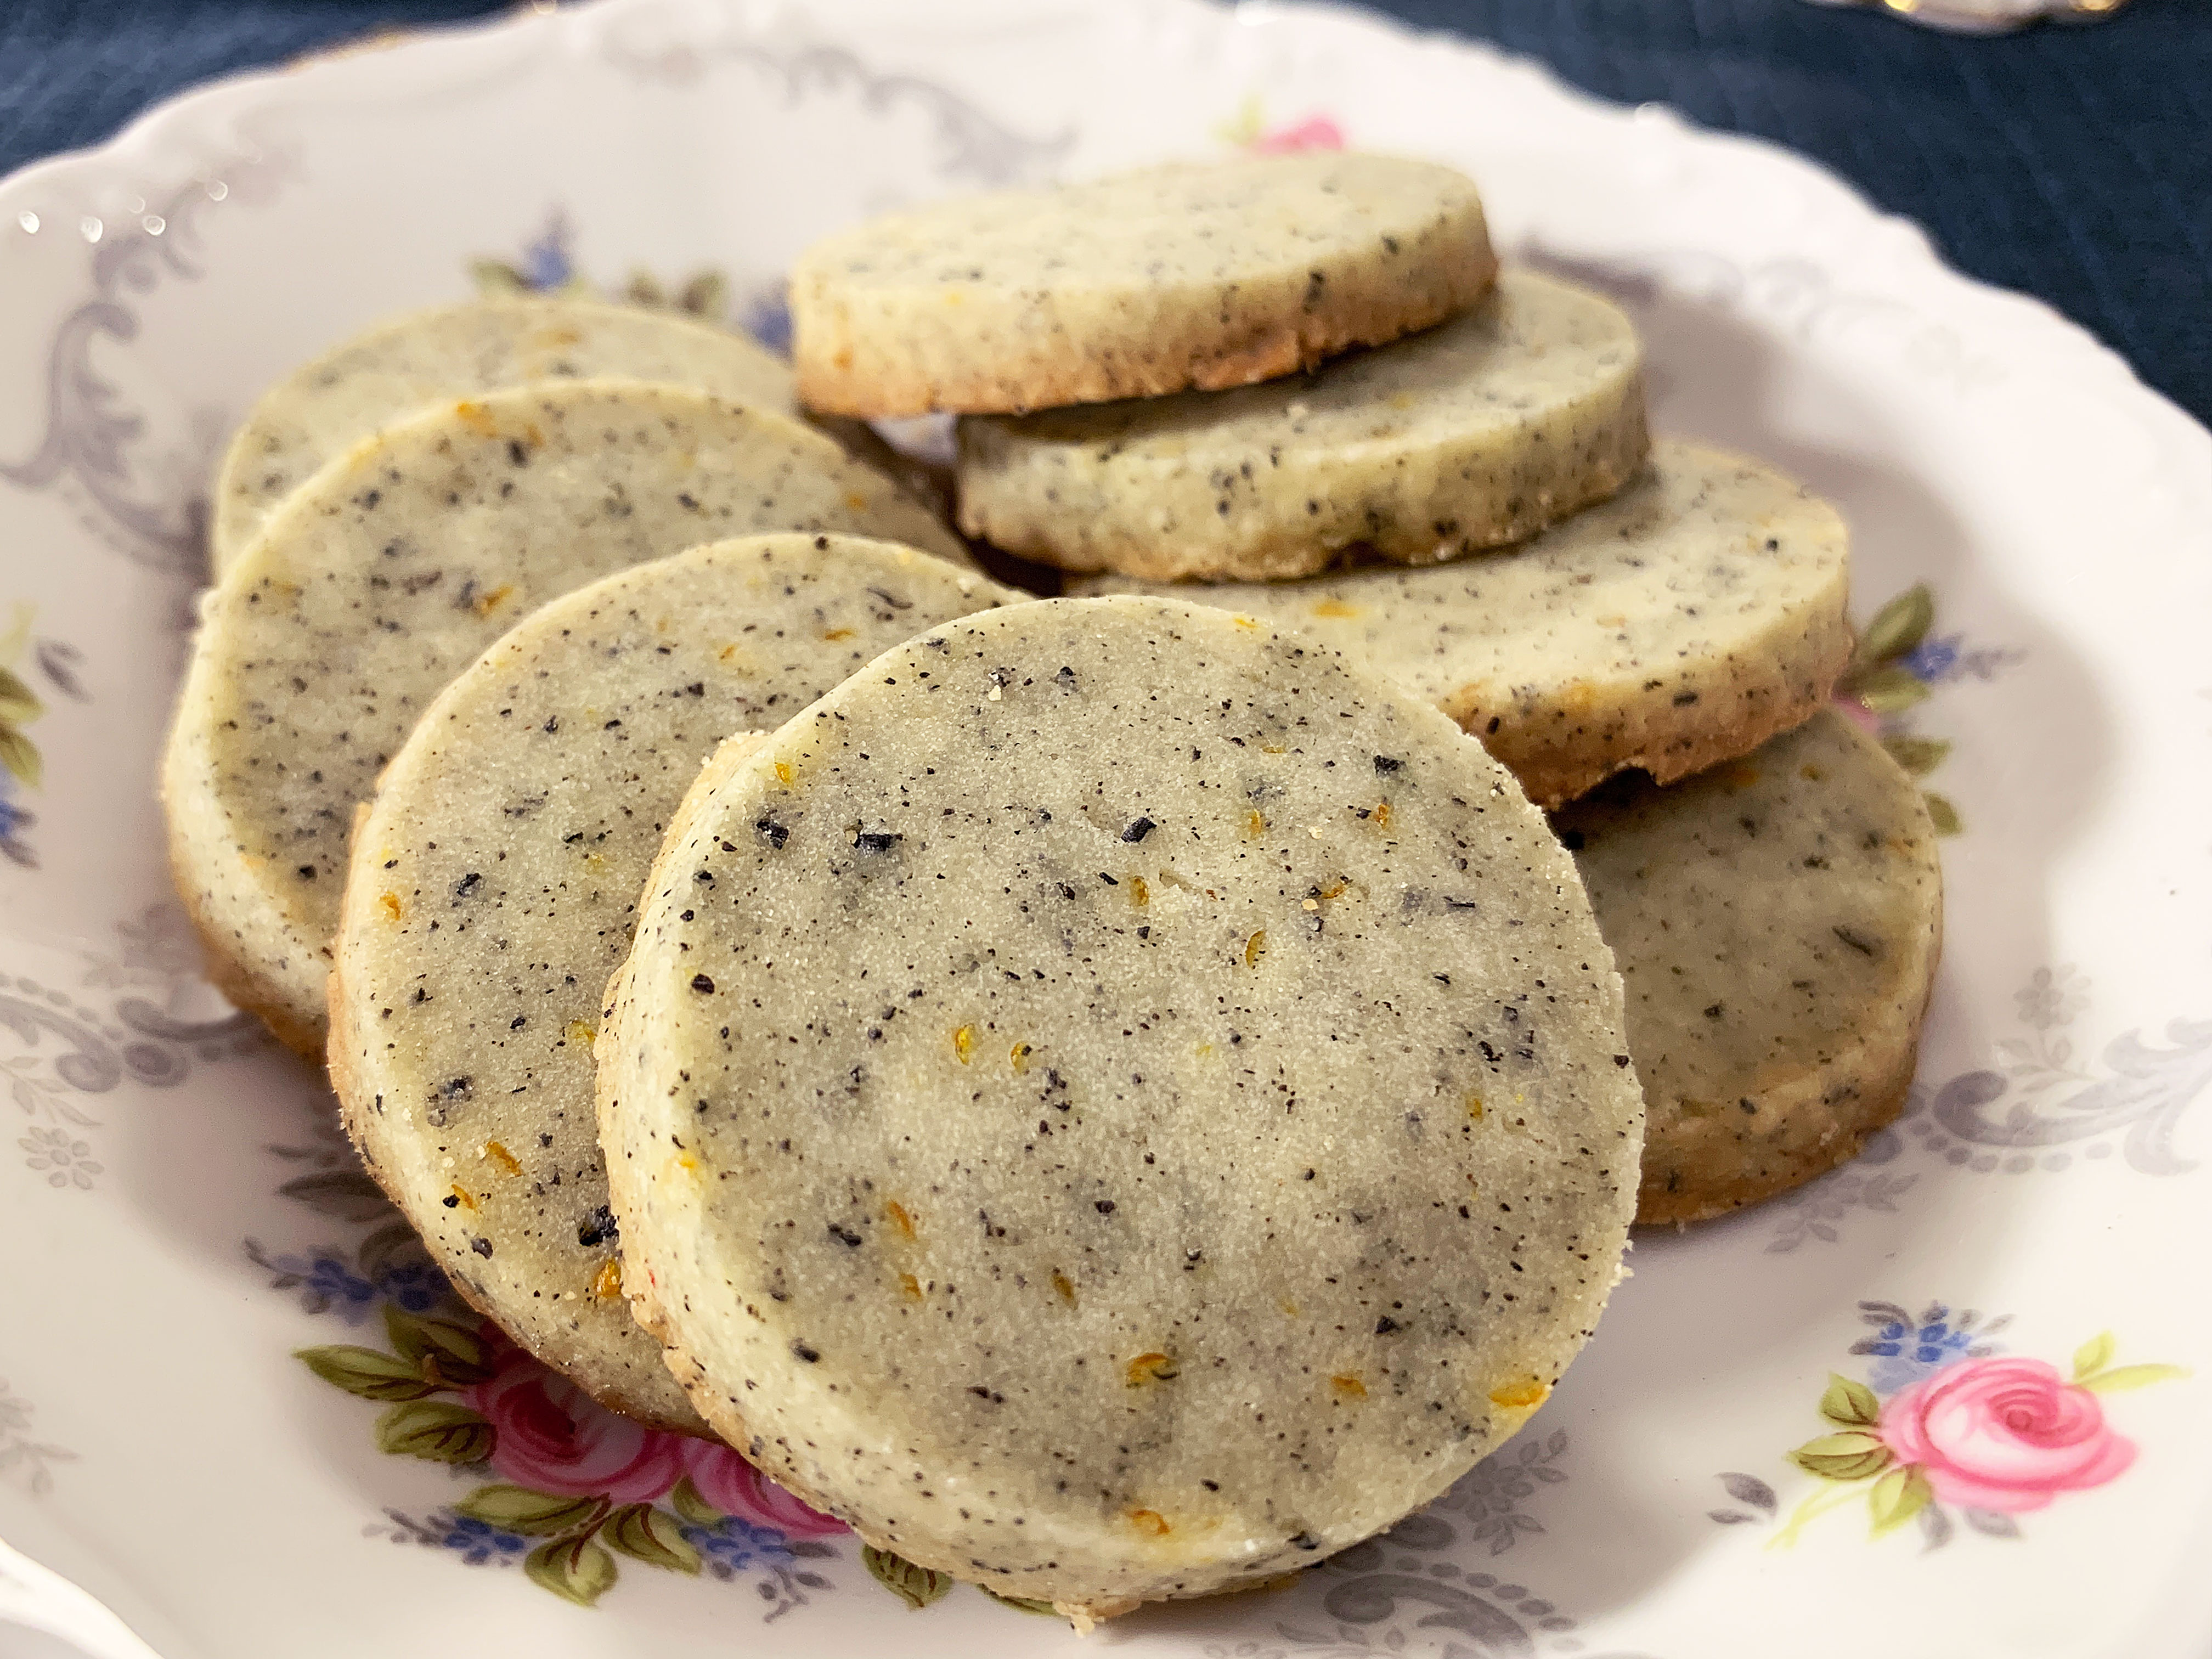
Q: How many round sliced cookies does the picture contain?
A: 8